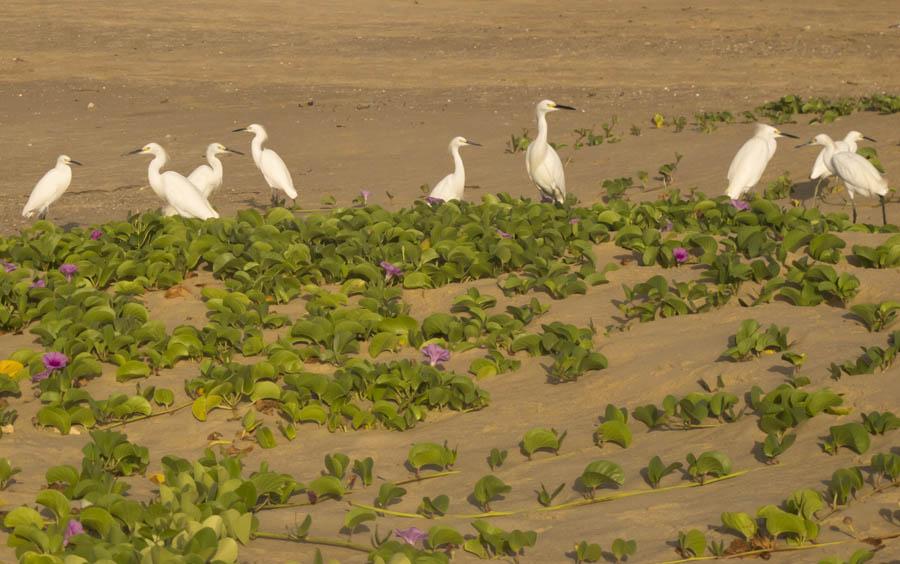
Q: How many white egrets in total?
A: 9